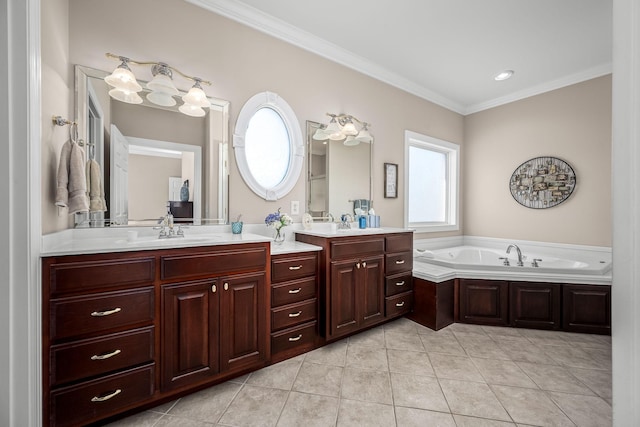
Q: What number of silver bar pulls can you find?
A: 10